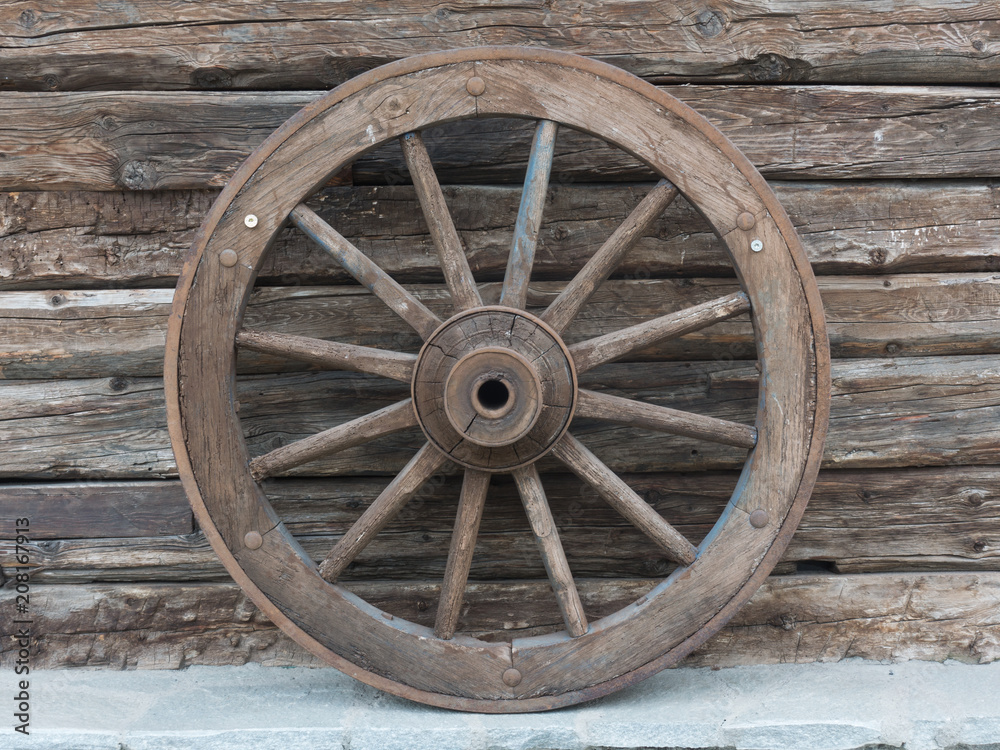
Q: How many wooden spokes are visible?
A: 12